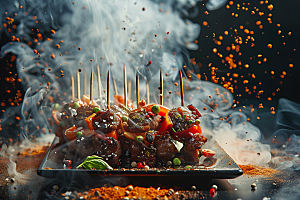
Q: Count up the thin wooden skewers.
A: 13